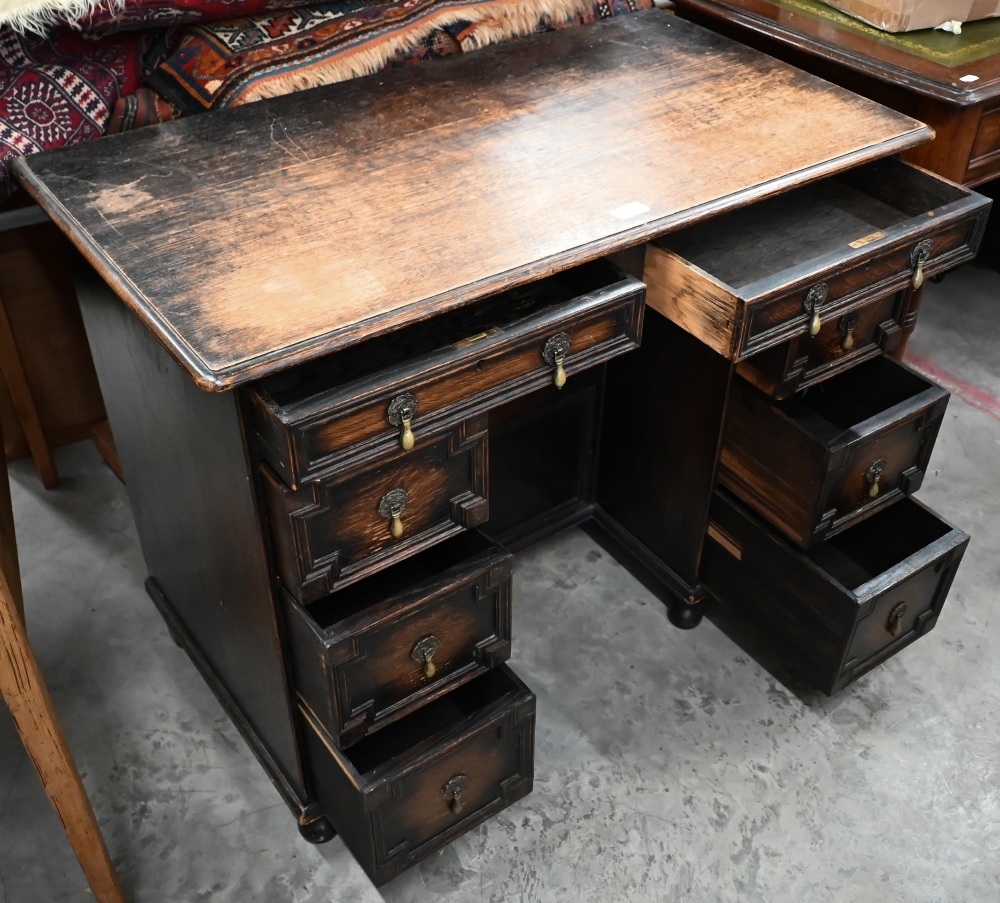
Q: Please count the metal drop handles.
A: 10